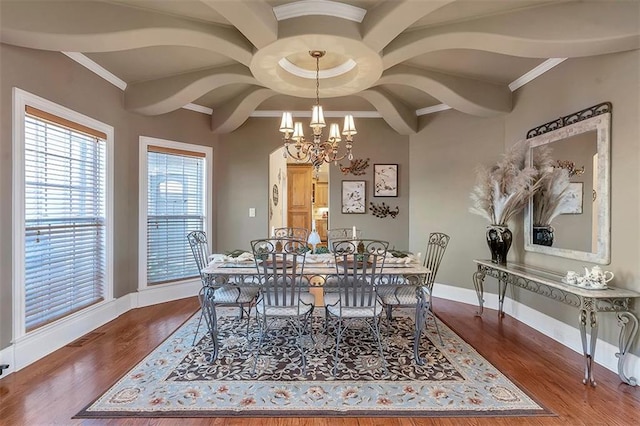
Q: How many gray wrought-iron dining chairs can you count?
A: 6